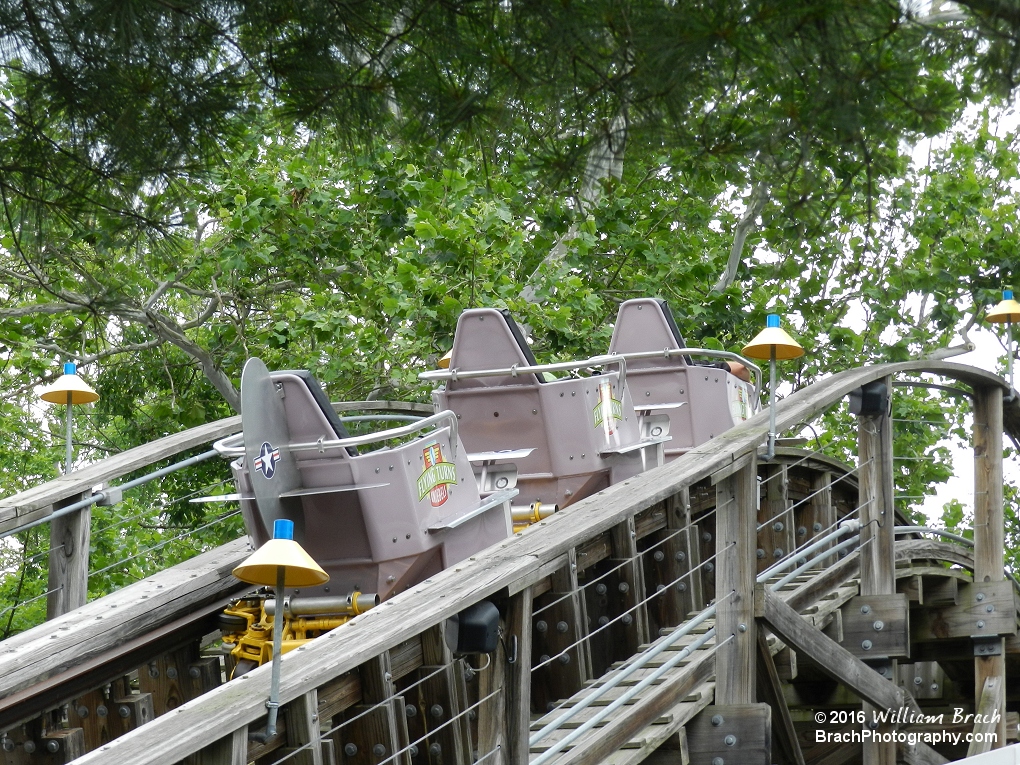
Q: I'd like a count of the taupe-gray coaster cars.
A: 3